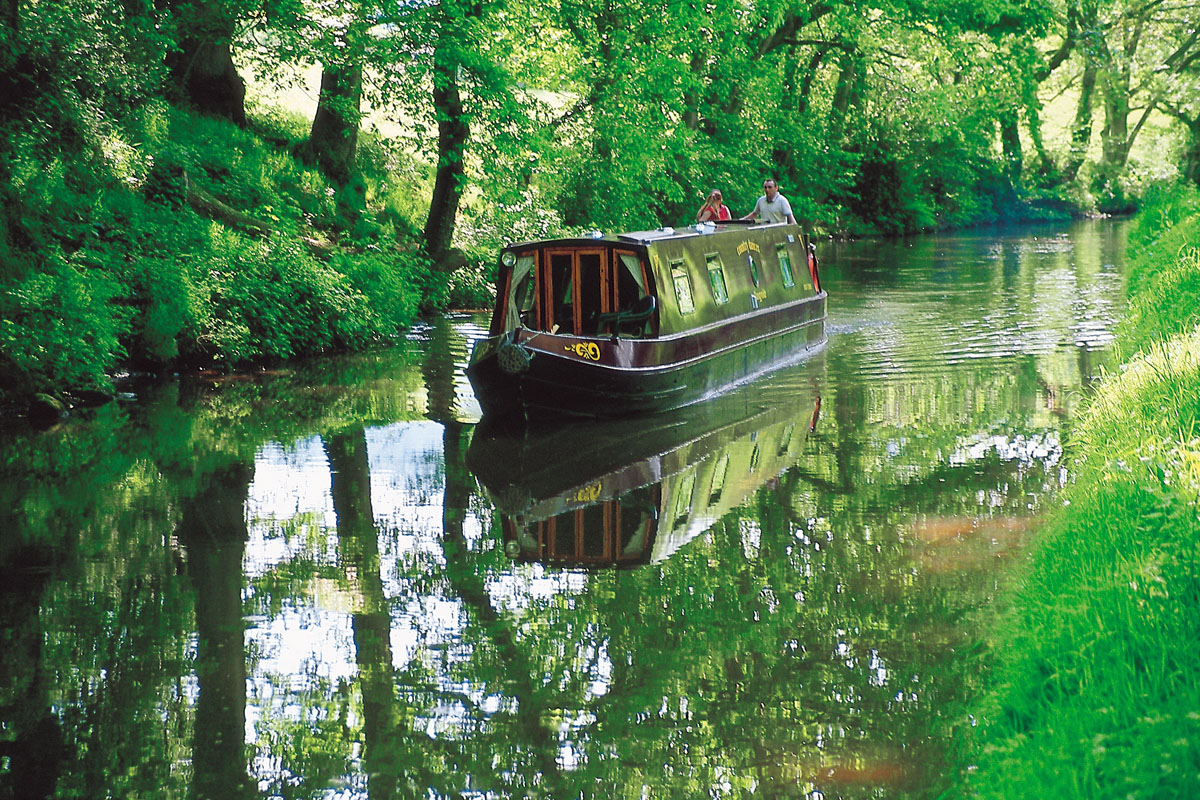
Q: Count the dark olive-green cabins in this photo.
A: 1